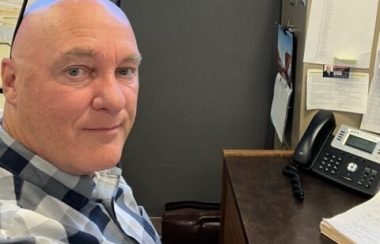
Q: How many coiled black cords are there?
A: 1